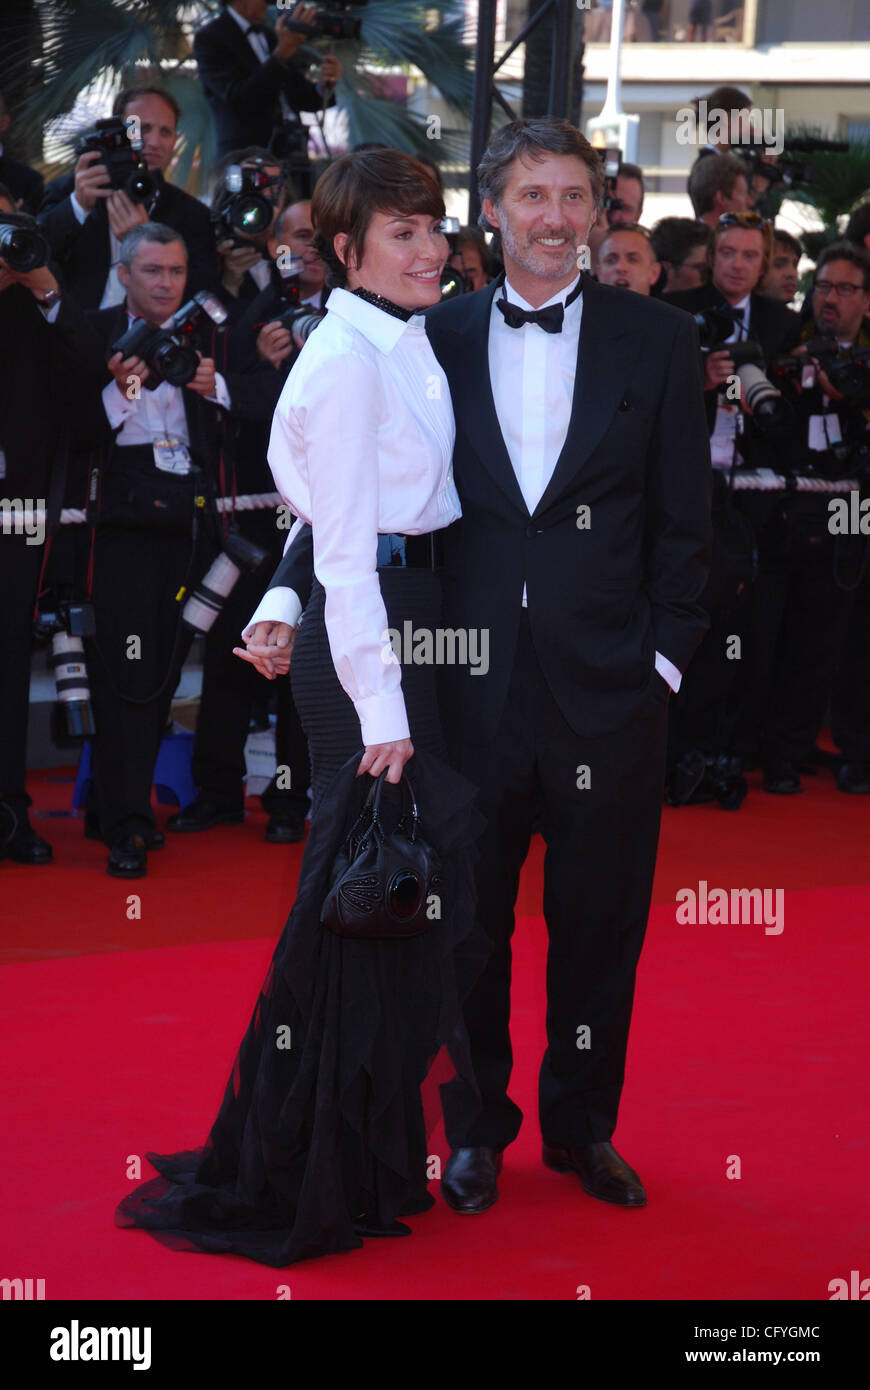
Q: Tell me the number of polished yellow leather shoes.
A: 0